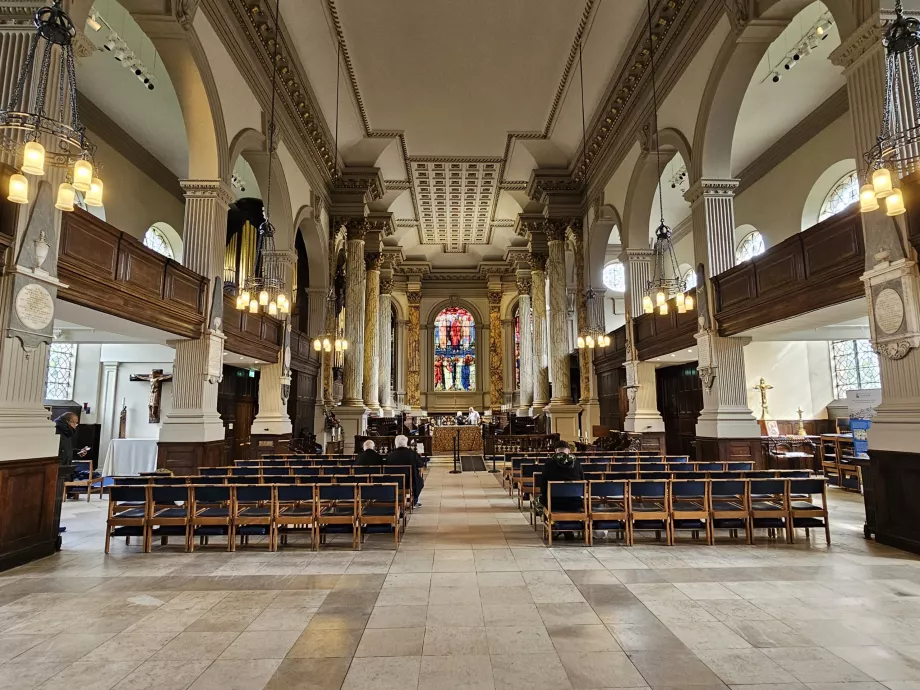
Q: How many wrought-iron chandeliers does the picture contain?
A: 6